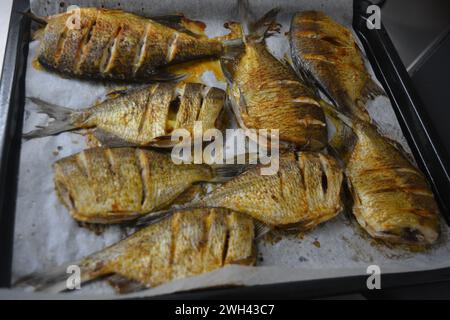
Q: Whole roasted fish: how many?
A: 8